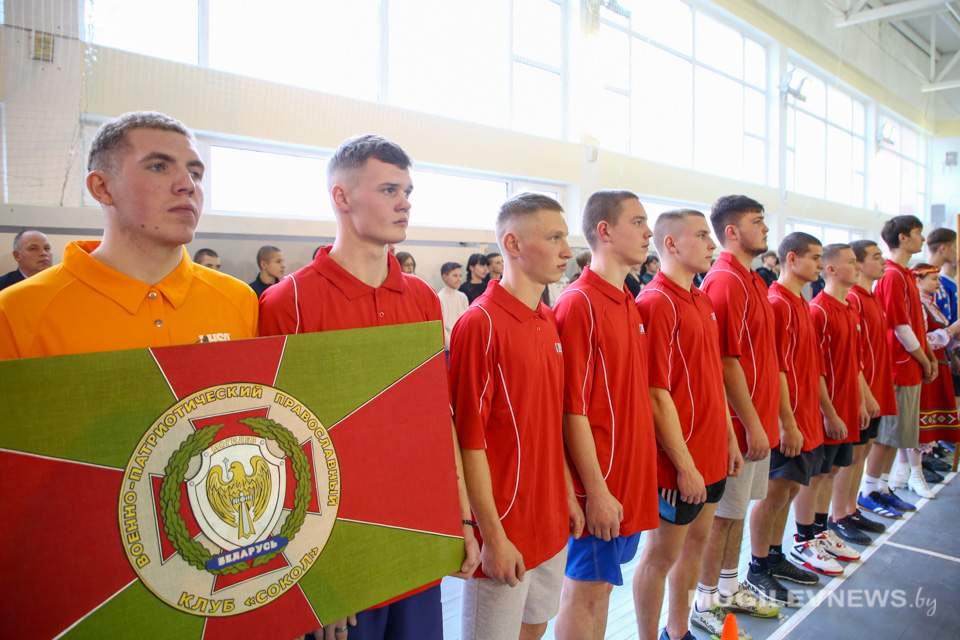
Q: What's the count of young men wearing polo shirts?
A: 10